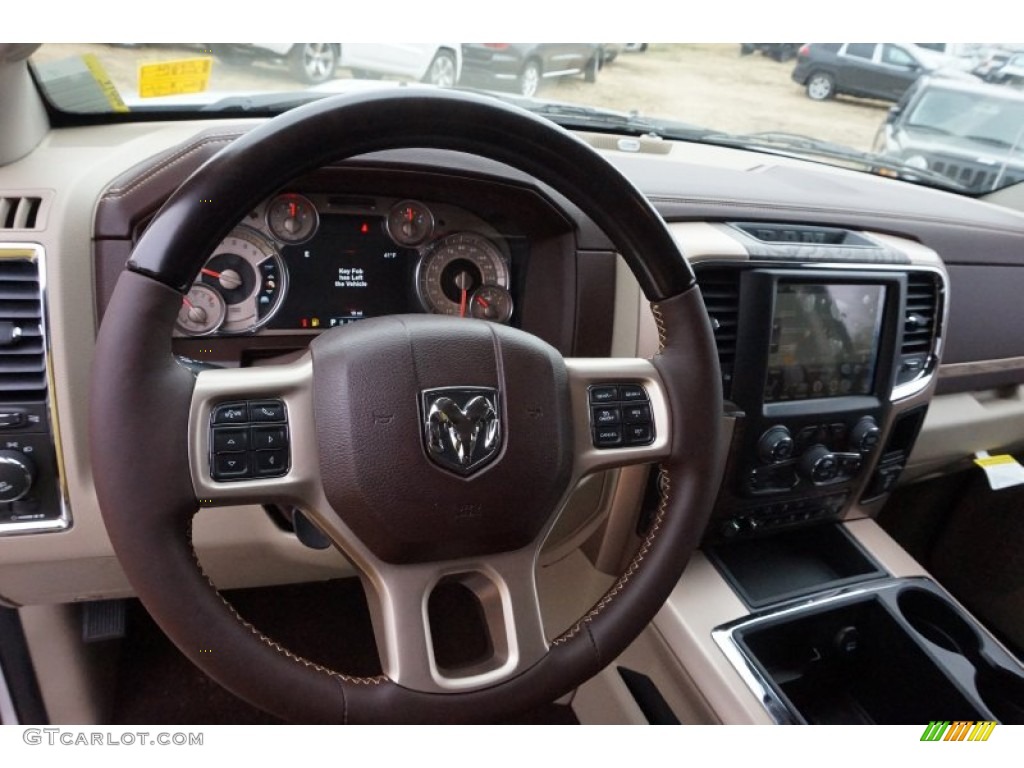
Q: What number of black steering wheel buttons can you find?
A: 12